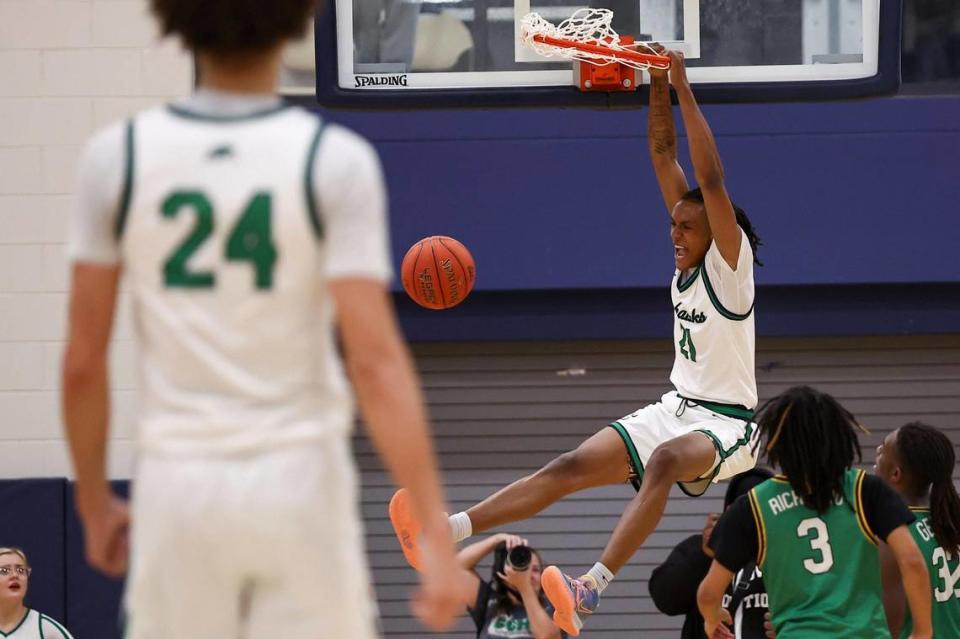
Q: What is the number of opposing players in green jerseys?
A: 2